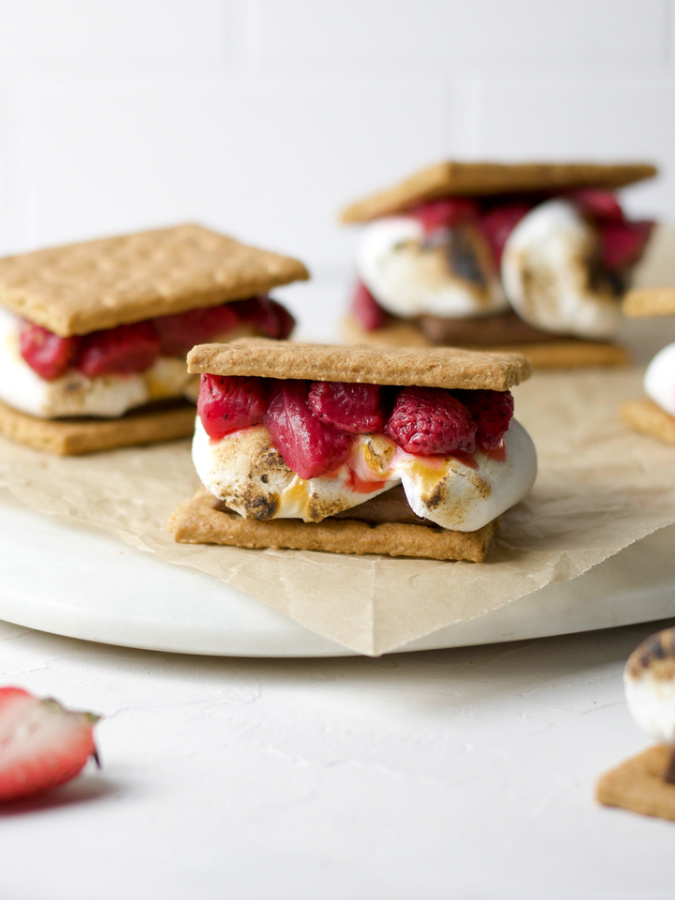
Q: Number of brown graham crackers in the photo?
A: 9